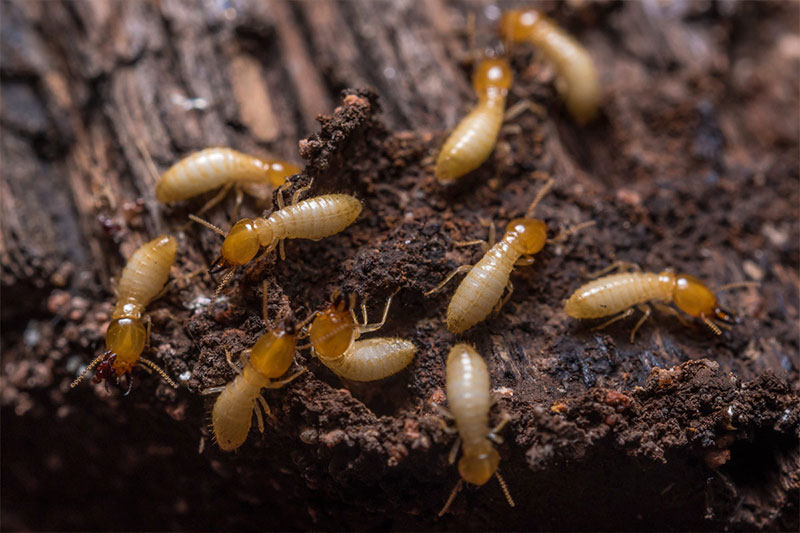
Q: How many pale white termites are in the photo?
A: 10